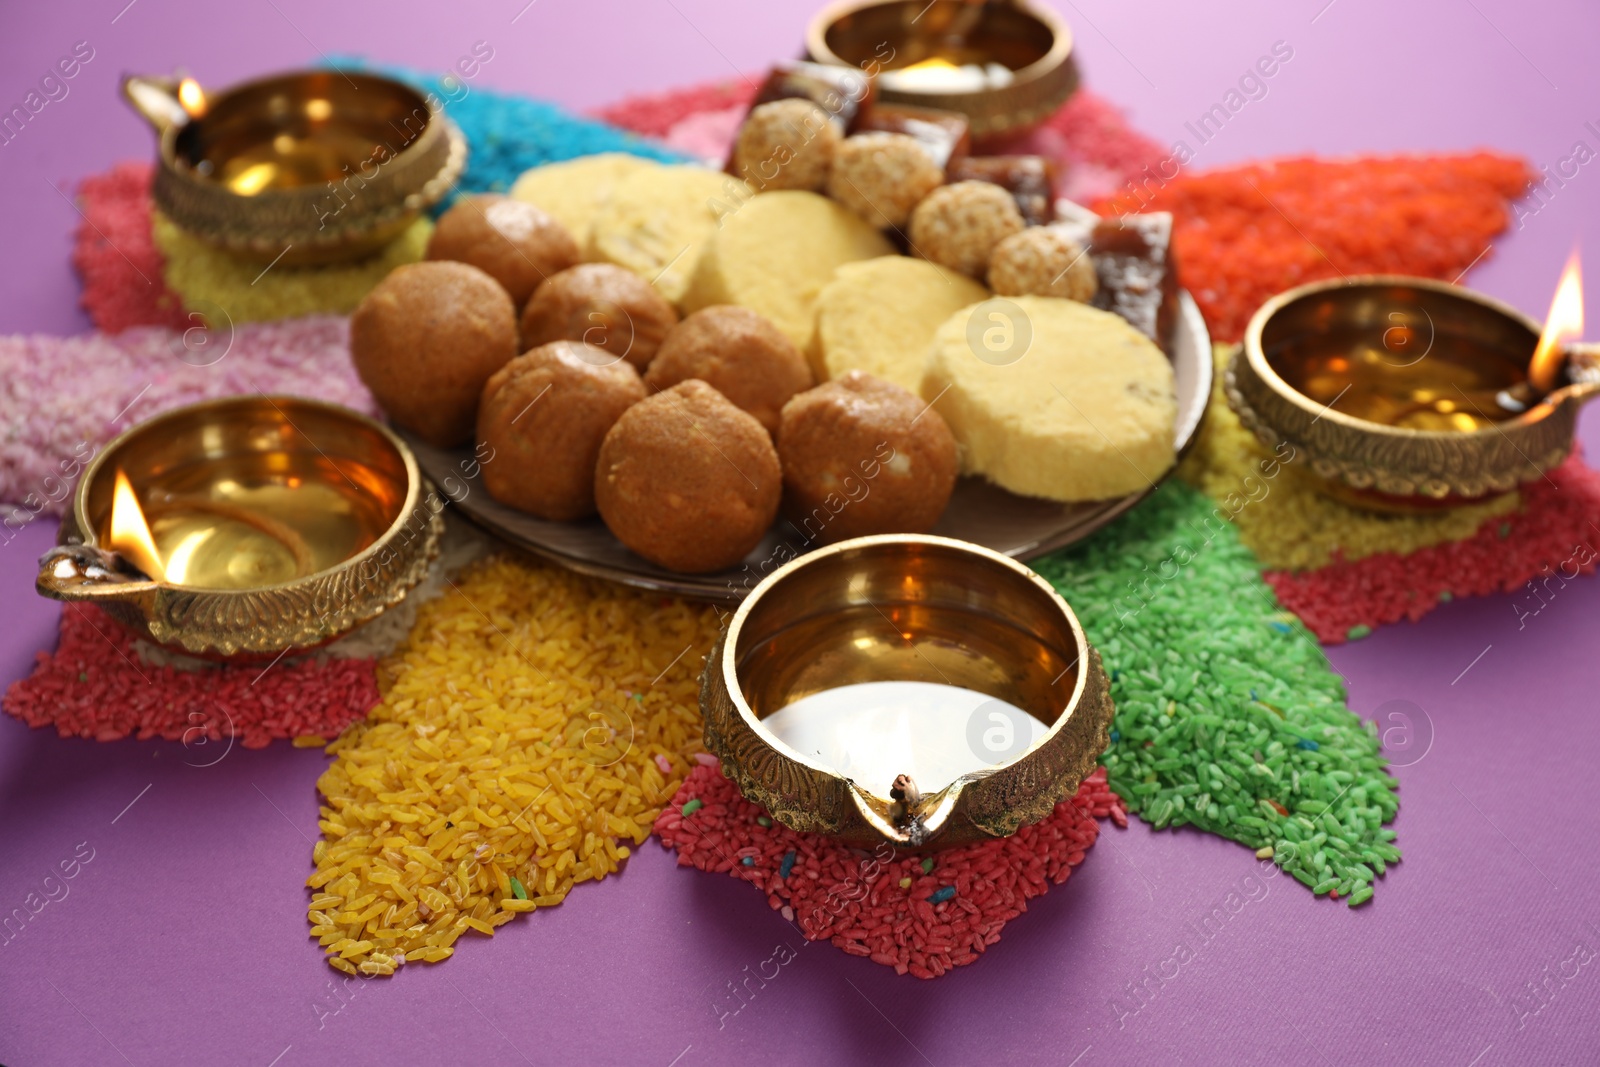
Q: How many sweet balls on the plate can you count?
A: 11